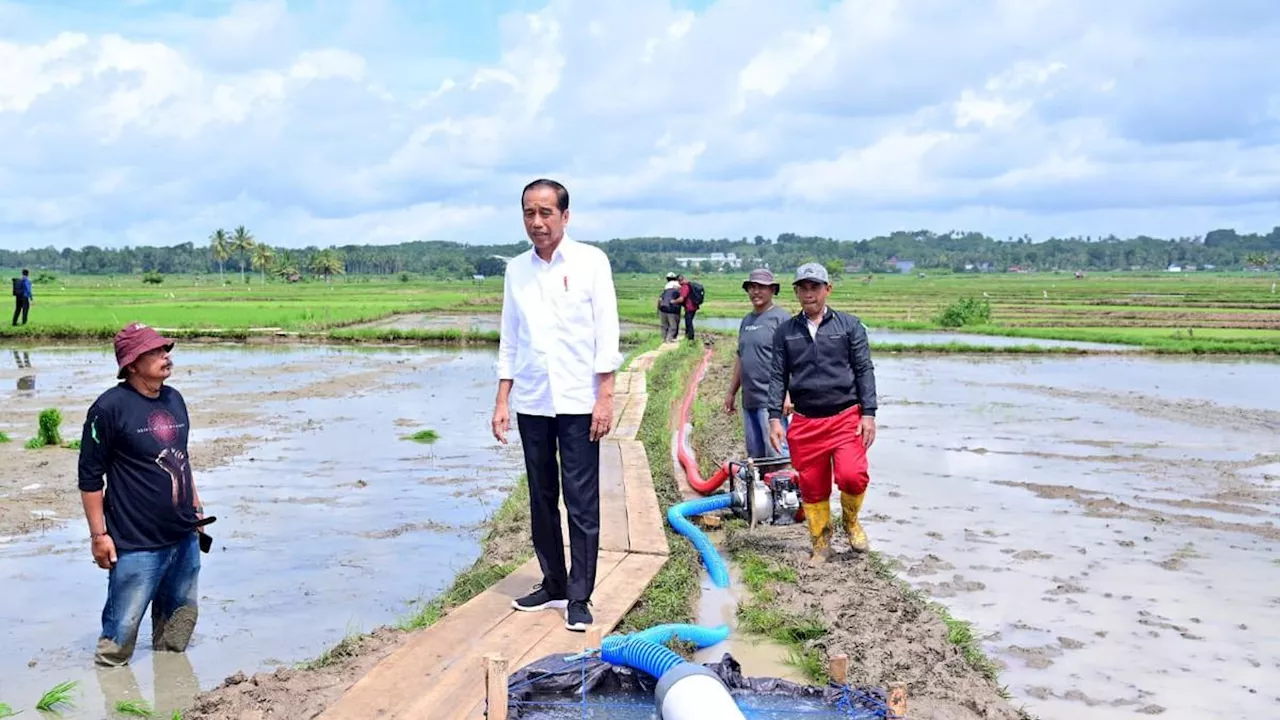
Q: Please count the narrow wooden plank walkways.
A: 1